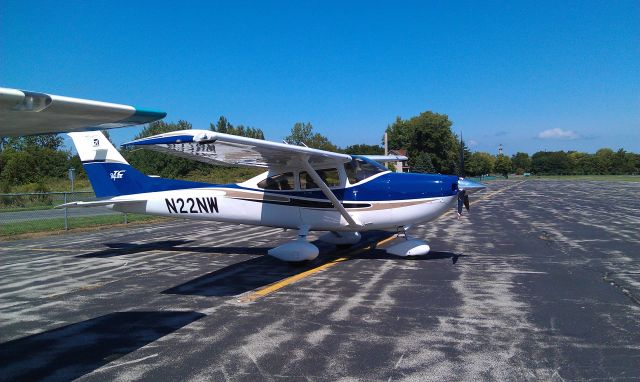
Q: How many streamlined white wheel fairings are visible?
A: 3